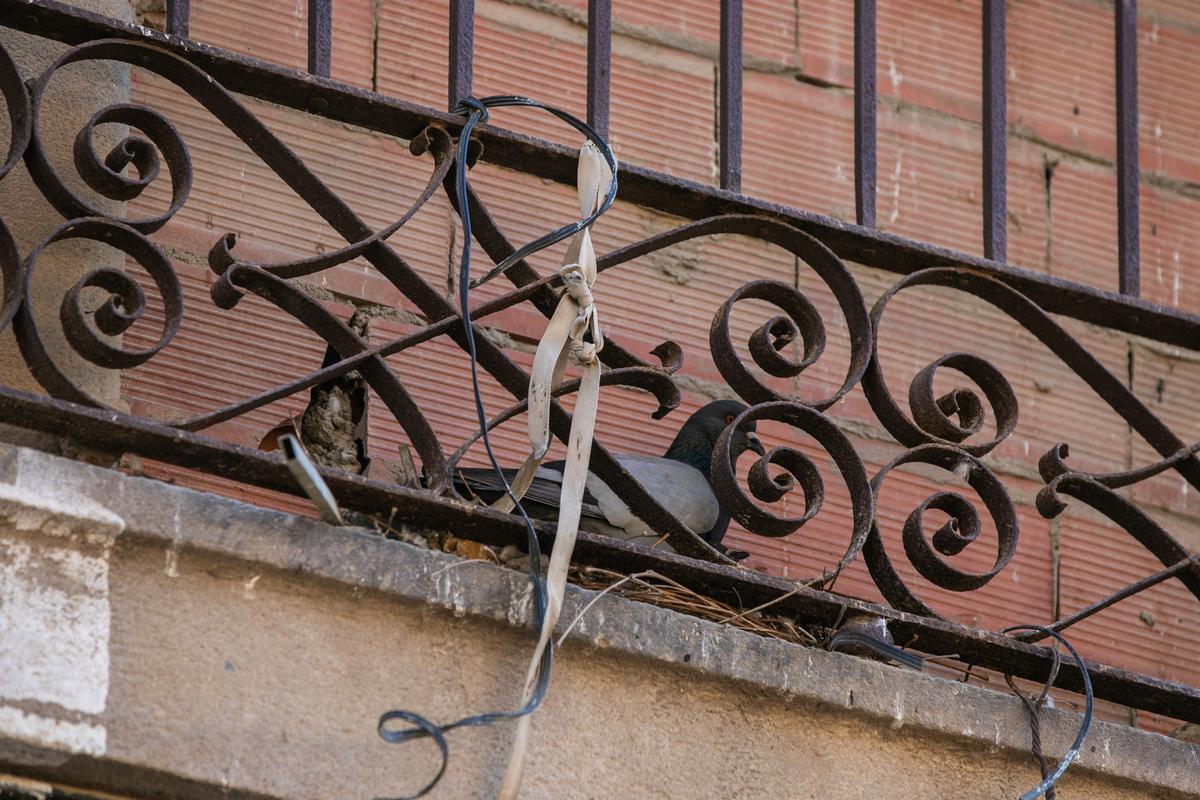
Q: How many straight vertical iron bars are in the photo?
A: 8